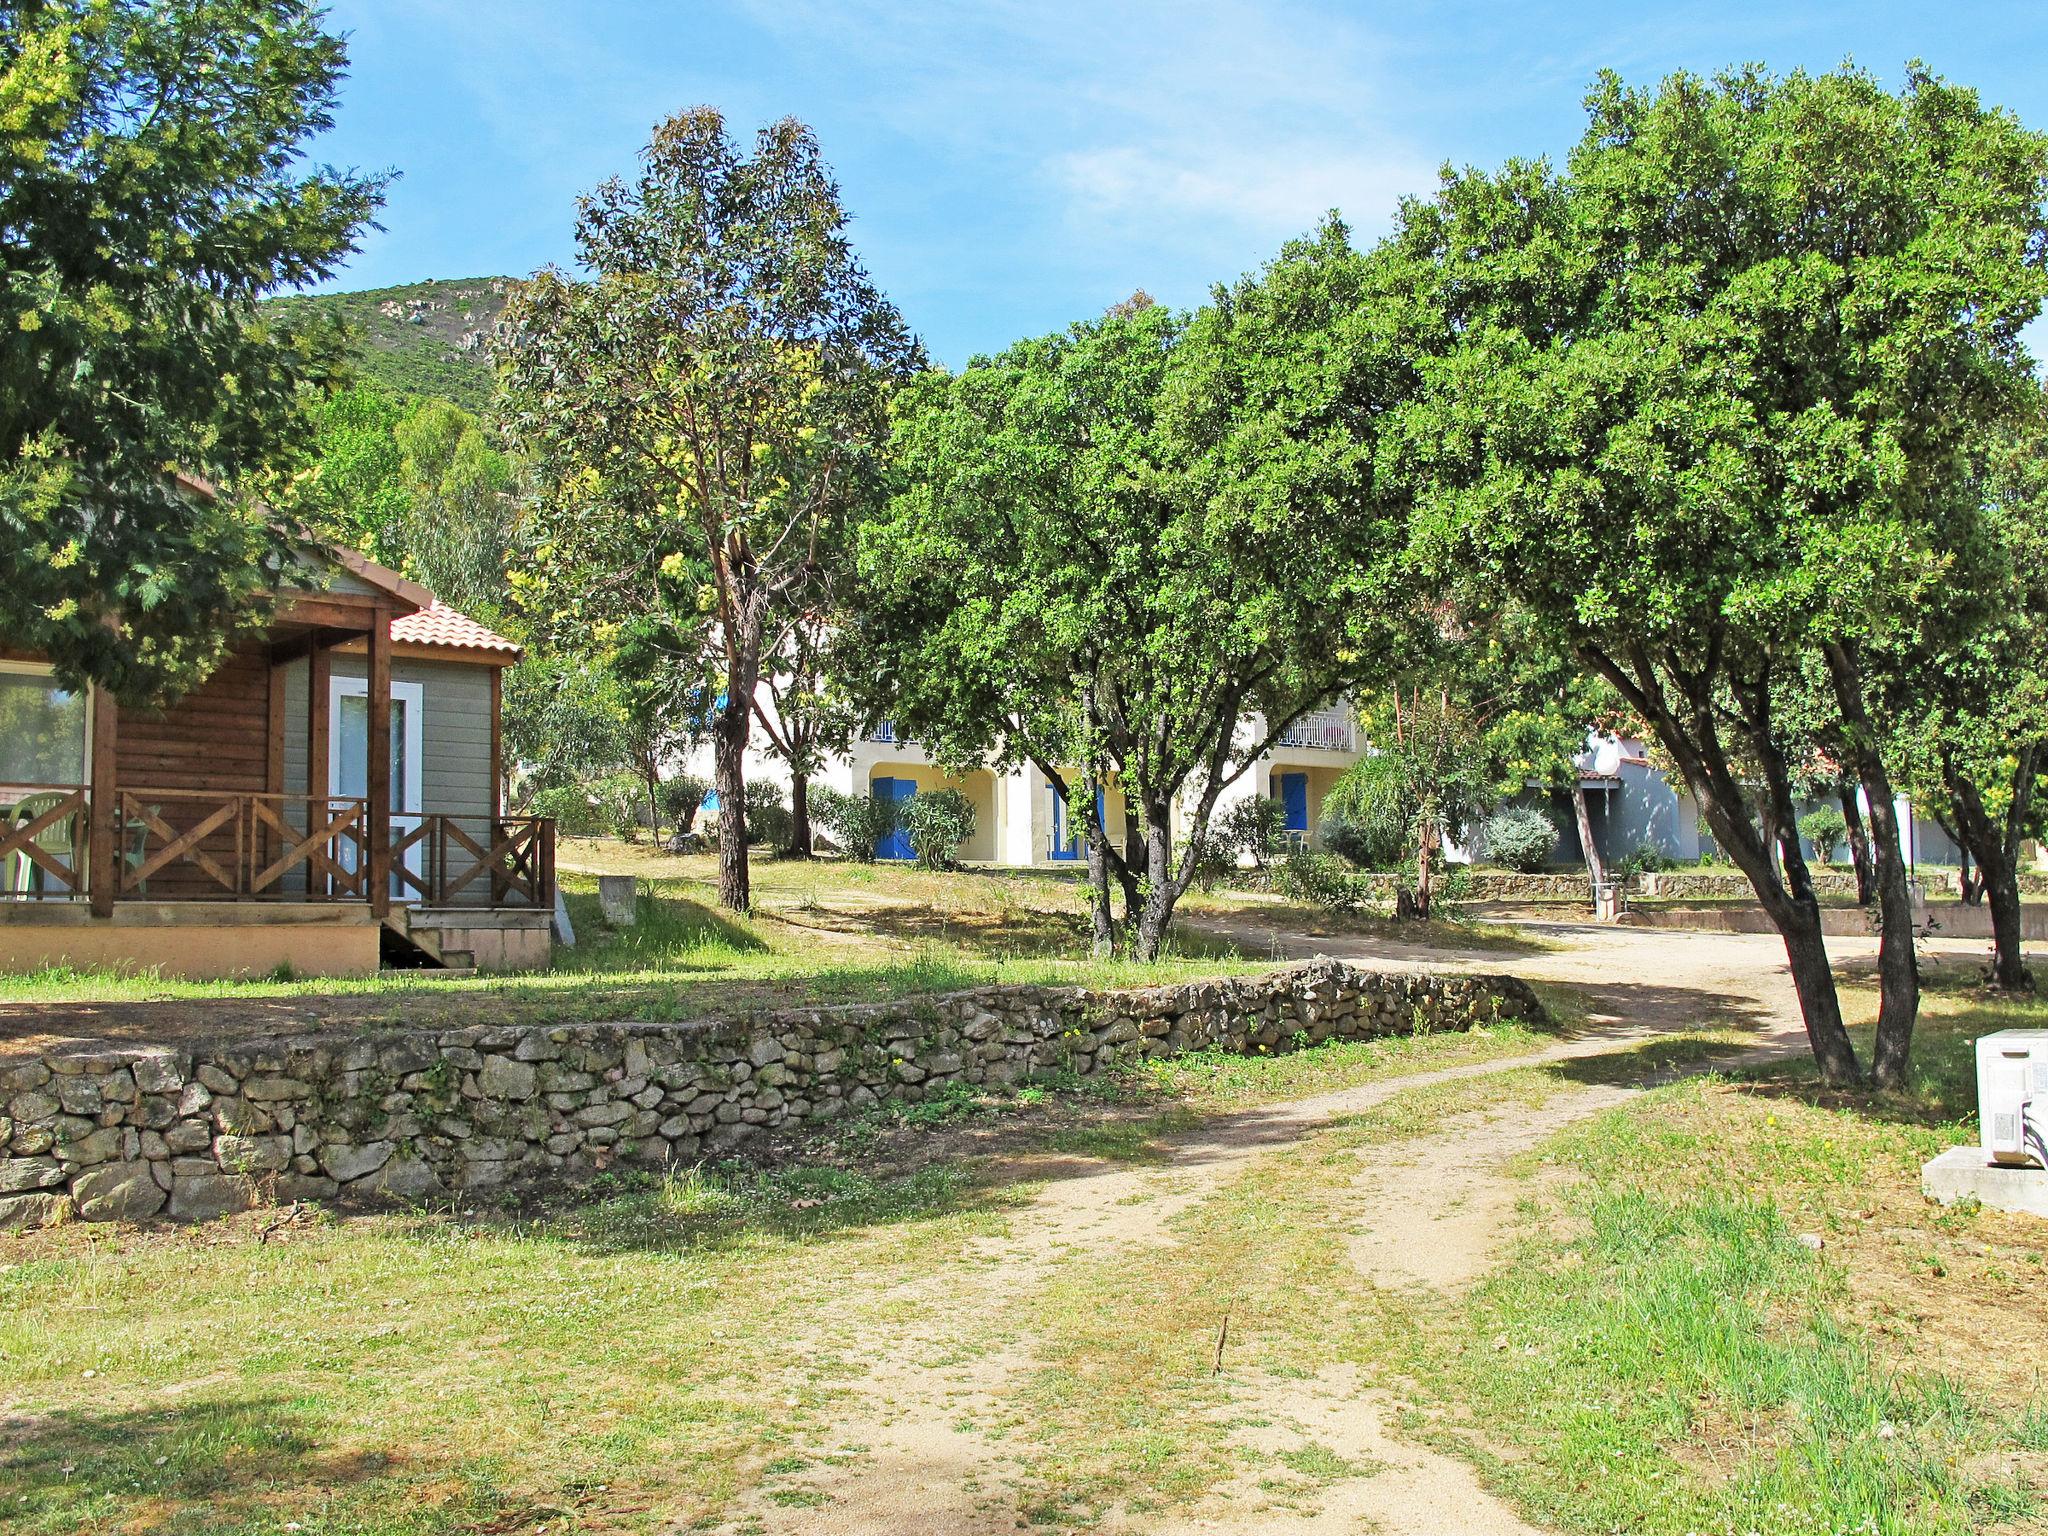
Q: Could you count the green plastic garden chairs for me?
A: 2